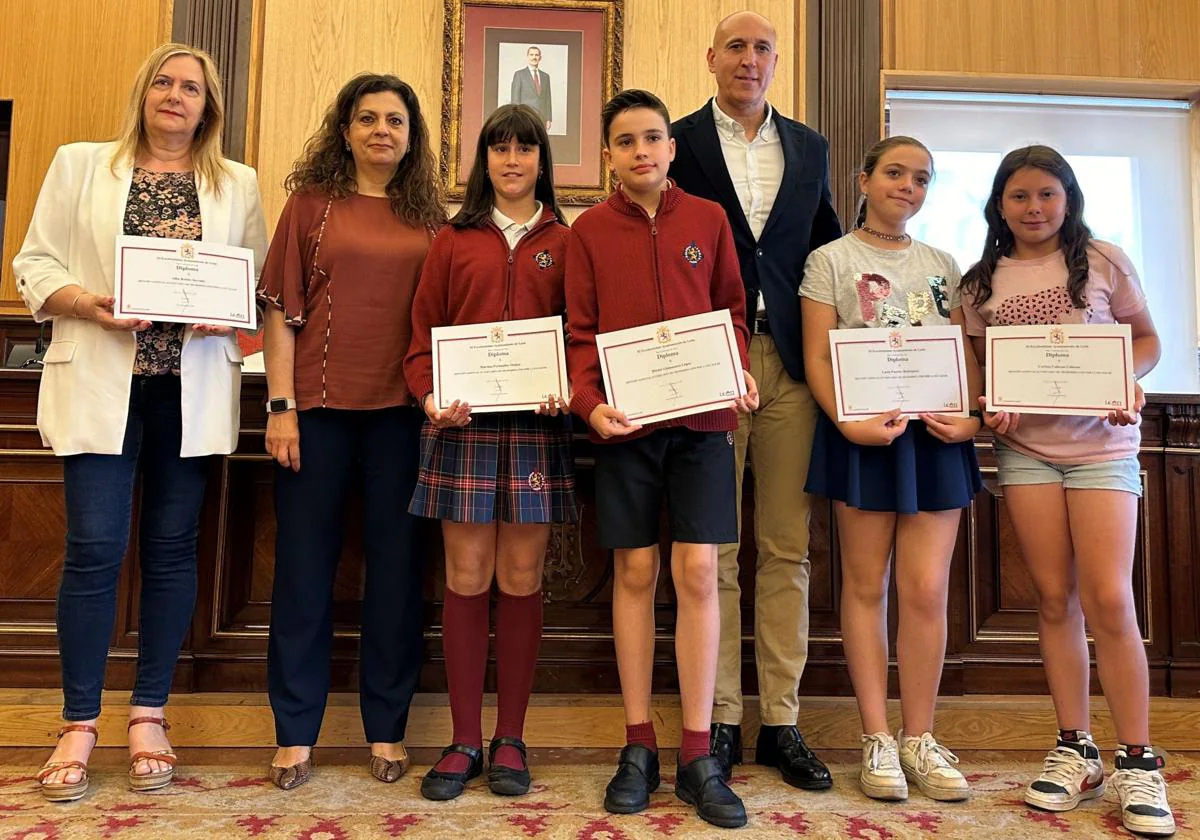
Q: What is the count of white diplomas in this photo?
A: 5